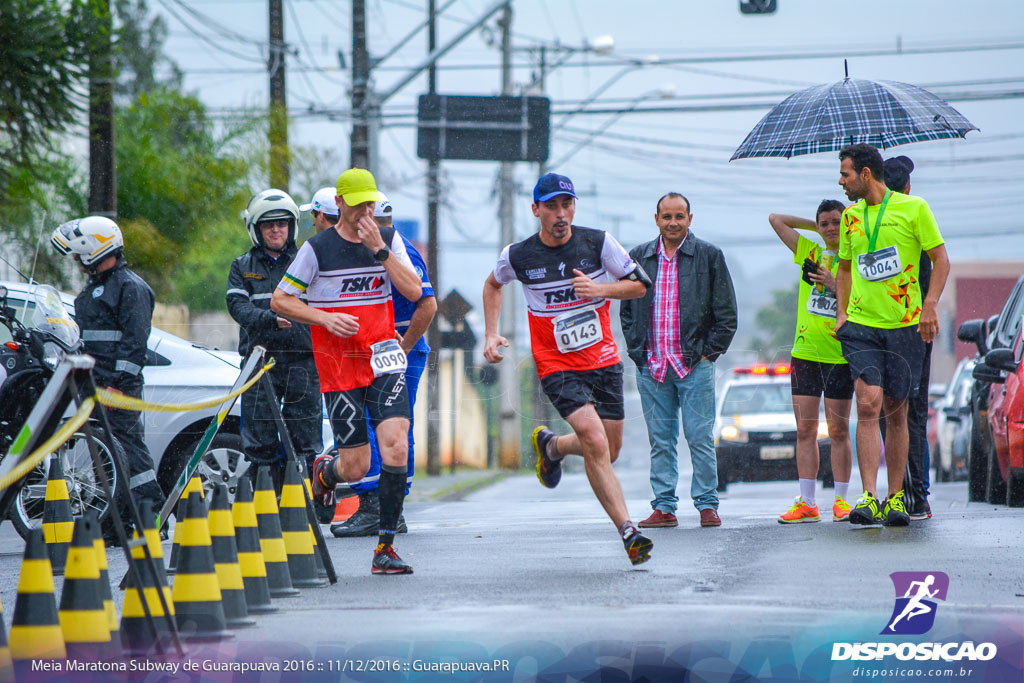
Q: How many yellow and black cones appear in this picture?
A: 13